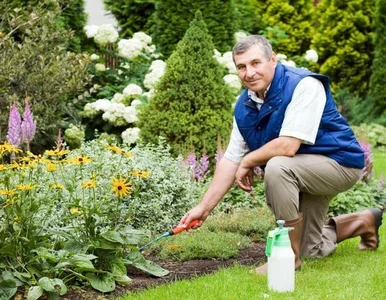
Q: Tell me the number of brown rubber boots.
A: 2